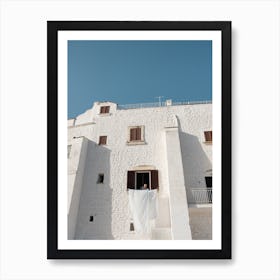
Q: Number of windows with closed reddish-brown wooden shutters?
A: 4